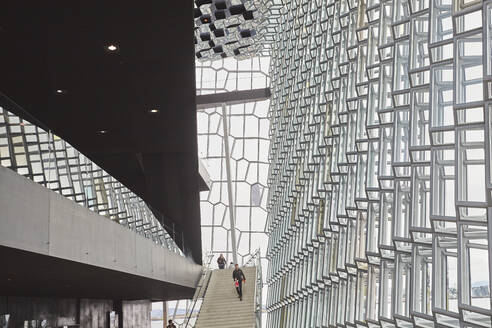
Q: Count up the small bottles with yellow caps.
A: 0